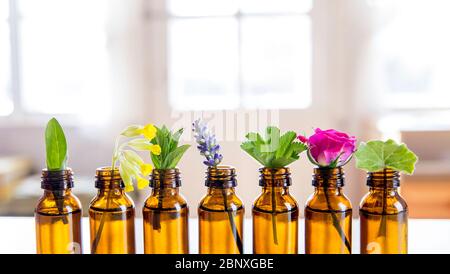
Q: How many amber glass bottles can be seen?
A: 7